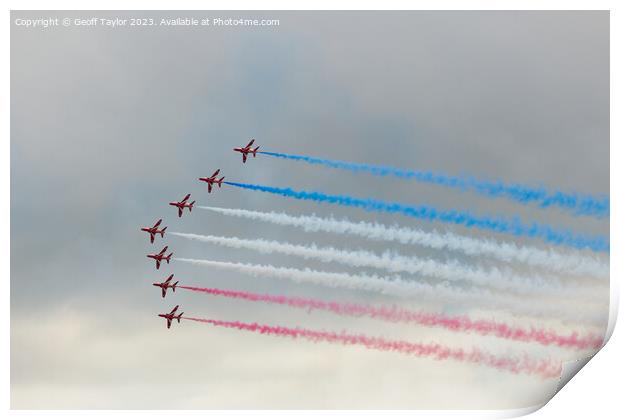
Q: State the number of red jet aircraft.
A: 7